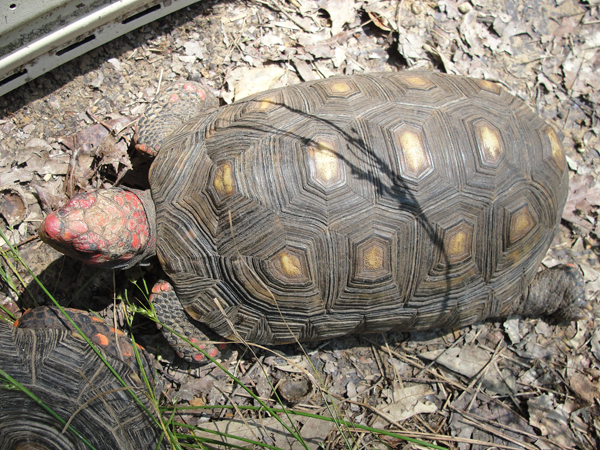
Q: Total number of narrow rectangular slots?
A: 3